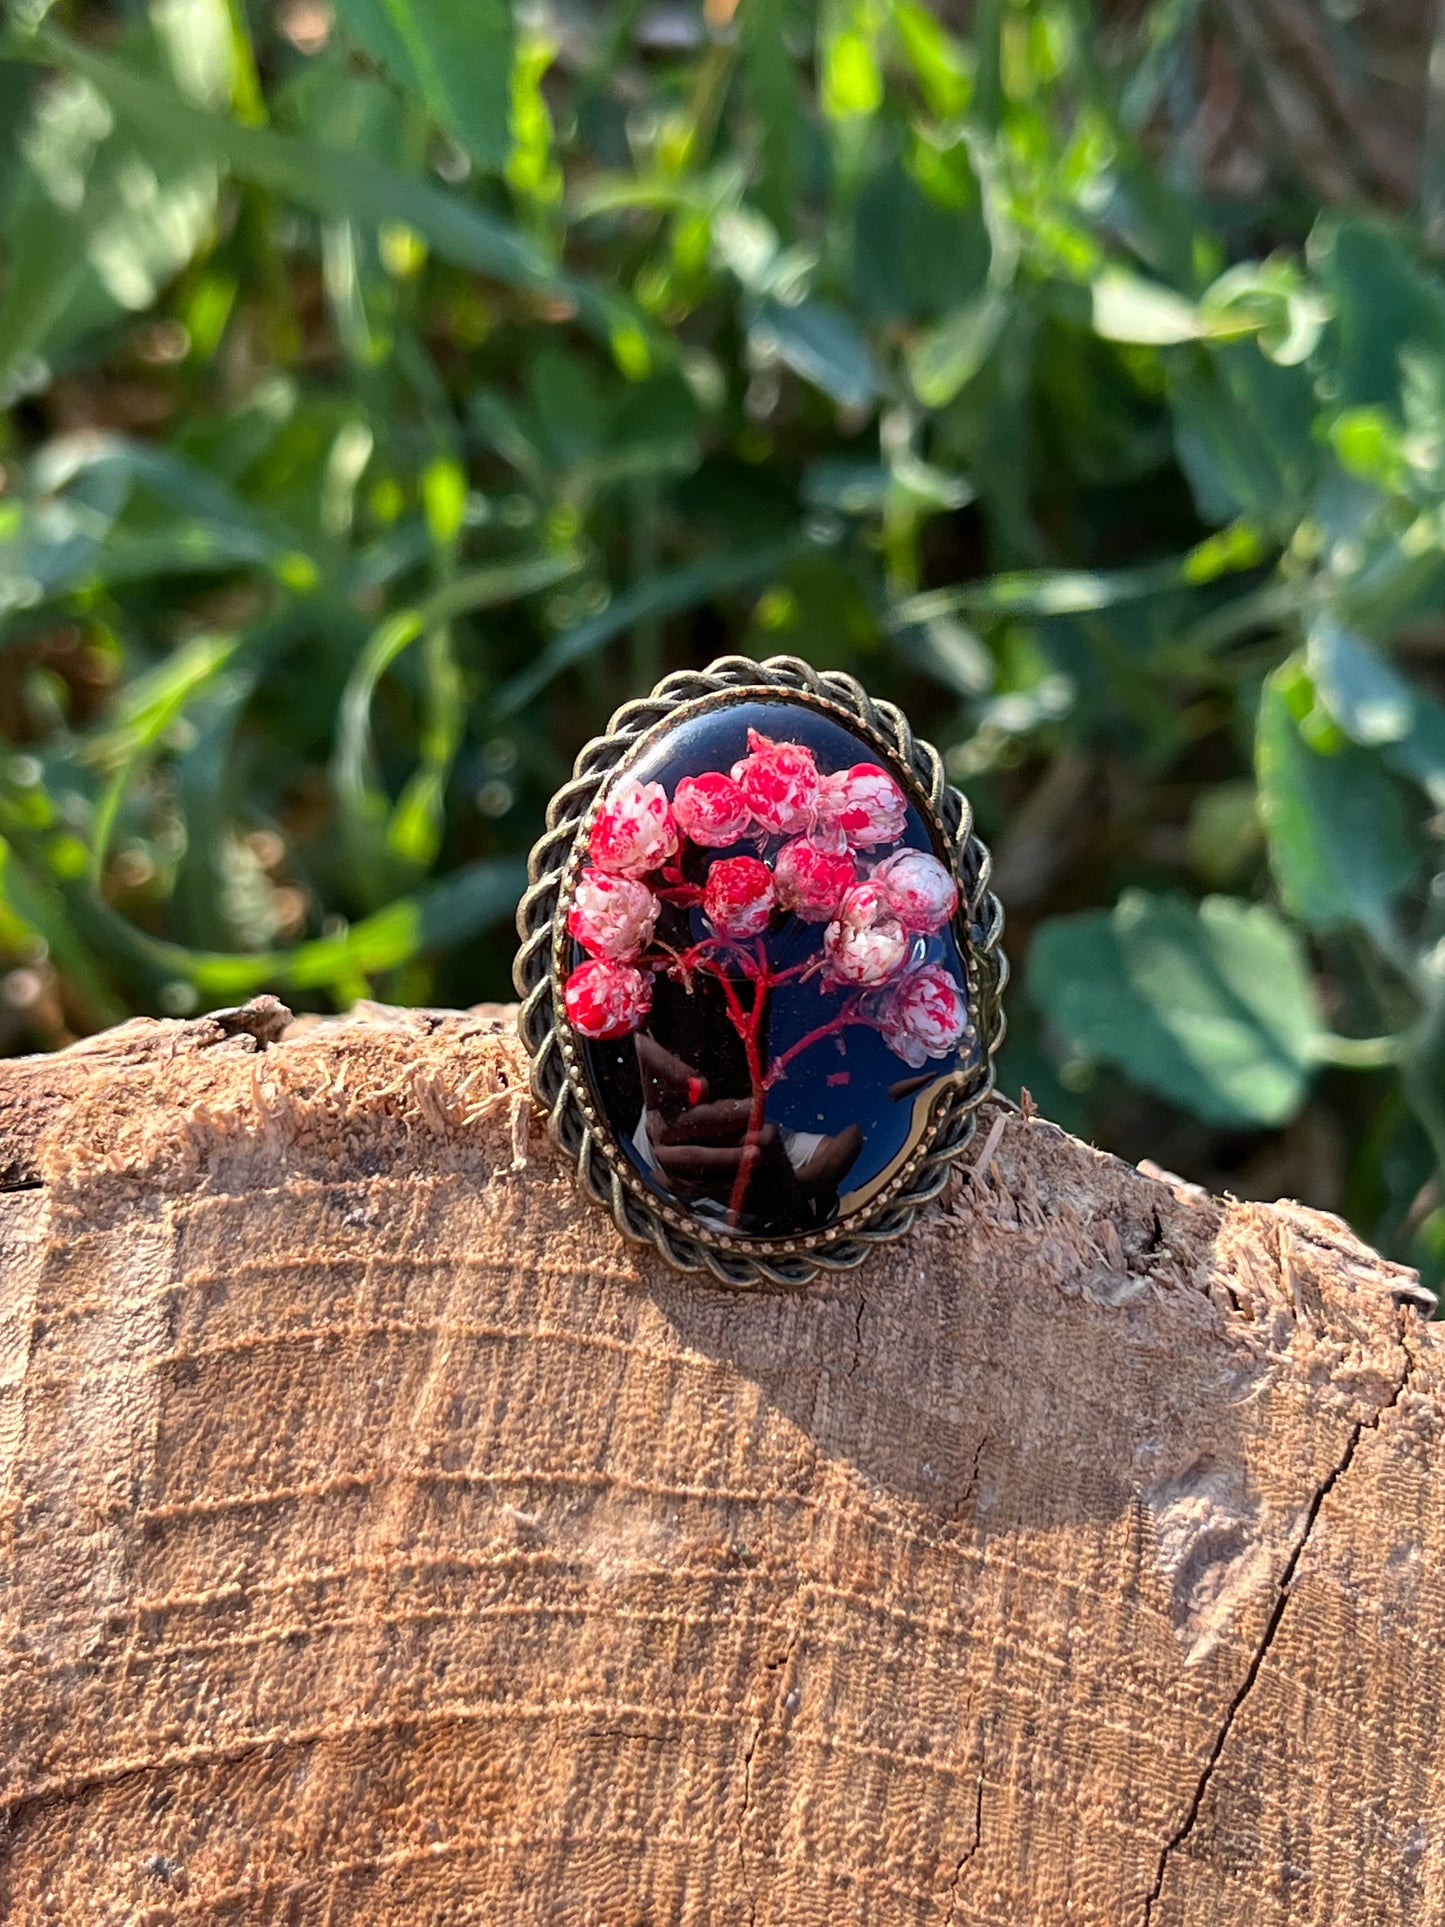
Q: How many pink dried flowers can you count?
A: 11